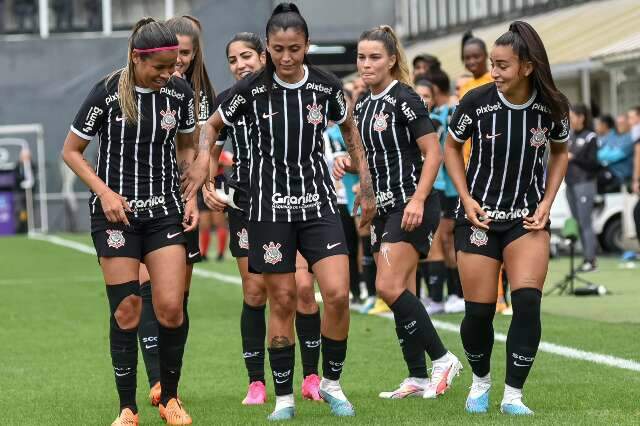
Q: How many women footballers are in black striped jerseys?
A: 6